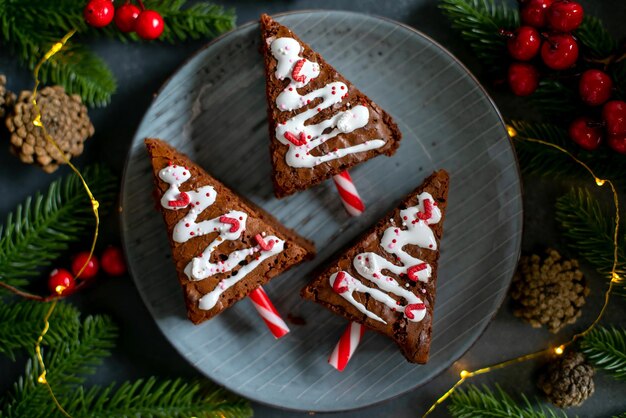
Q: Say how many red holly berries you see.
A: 15